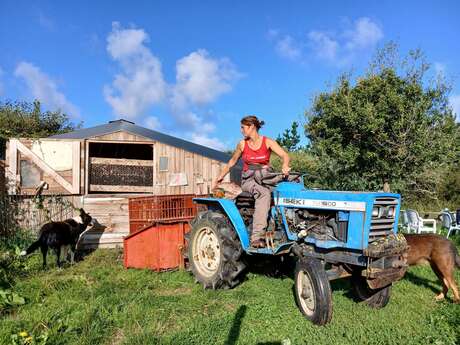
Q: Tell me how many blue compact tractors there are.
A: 1